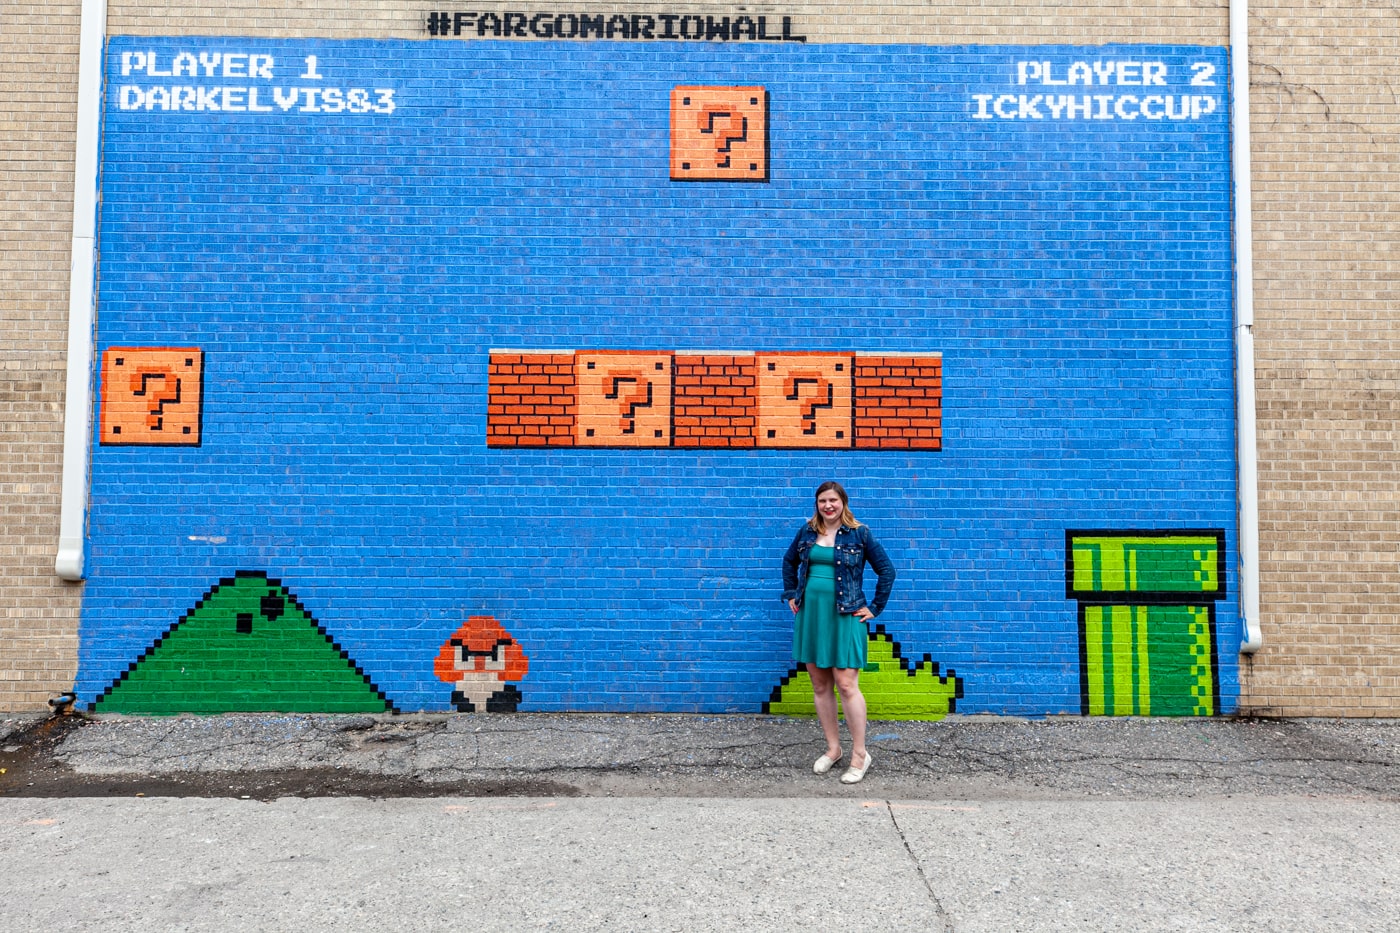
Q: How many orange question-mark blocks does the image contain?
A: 4